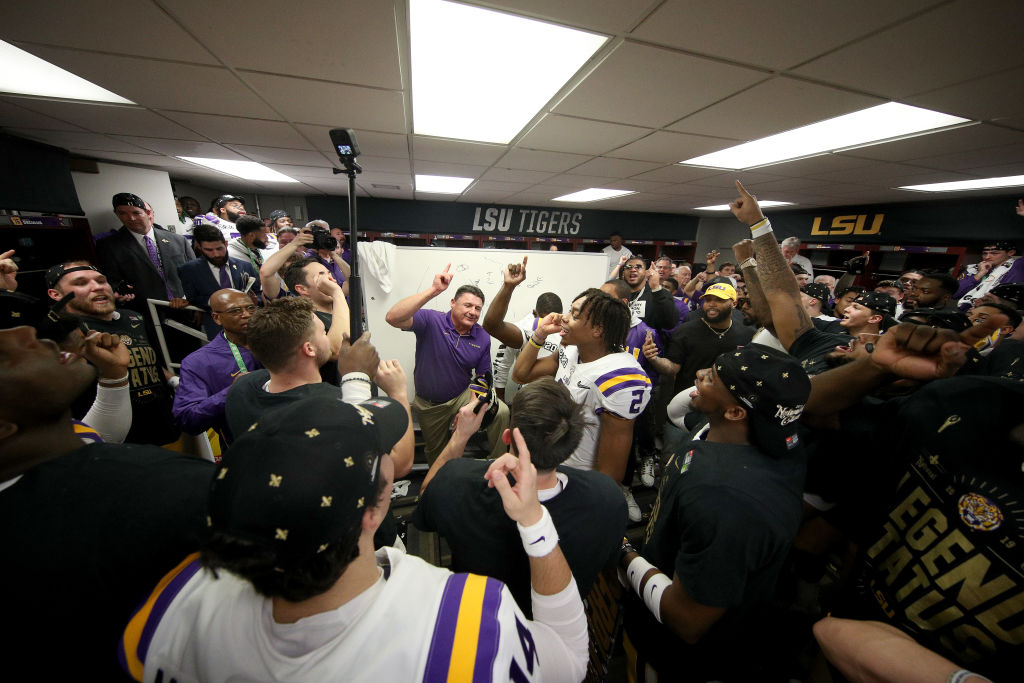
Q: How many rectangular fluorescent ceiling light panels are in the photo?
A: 8